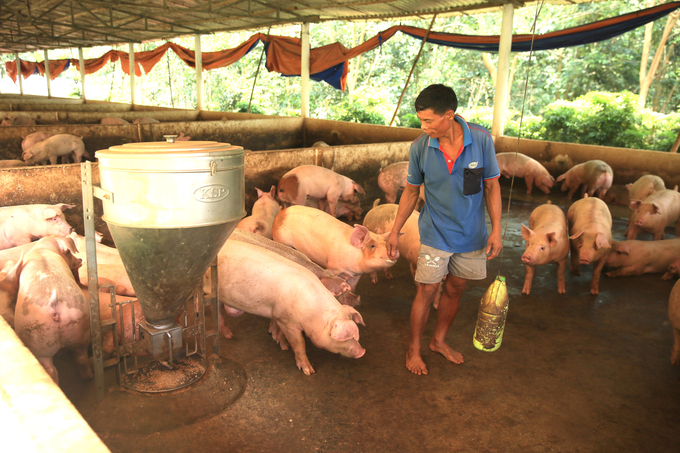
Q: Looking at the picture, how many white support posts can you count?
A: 7